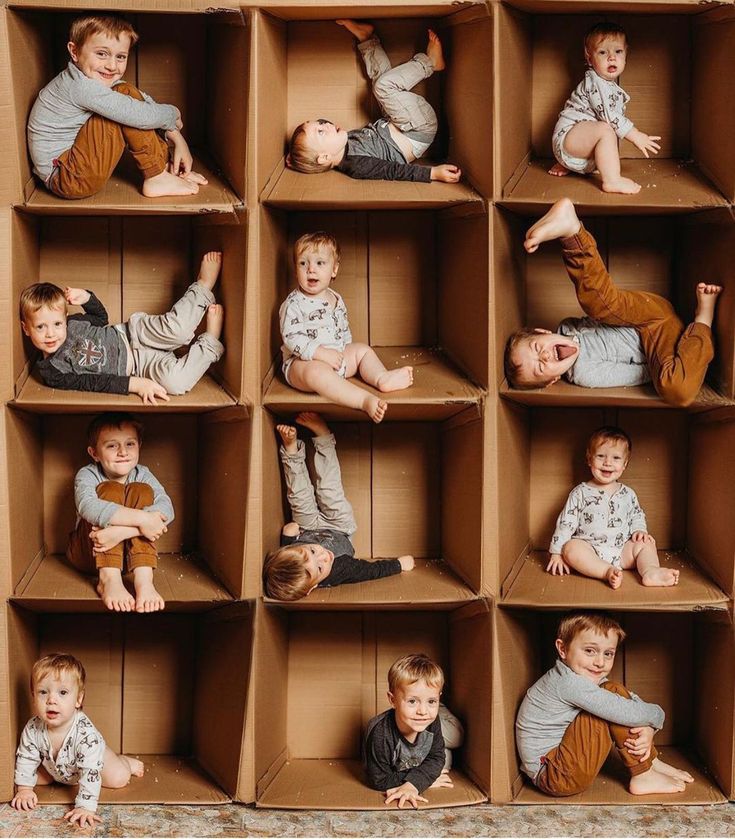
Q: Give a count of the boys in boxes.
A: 12